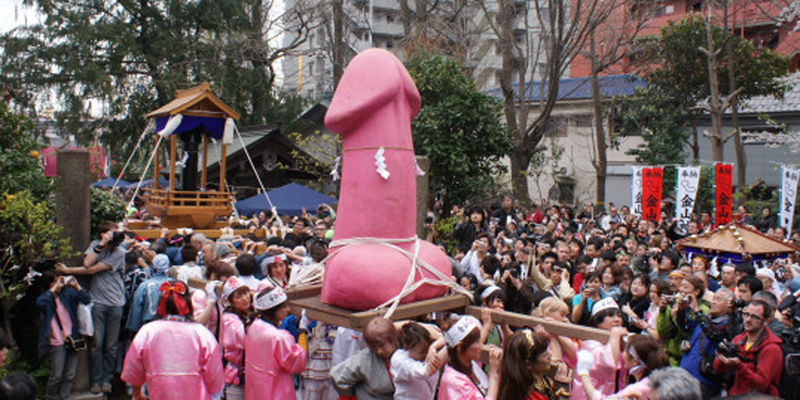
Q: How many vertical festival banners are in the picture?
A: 5